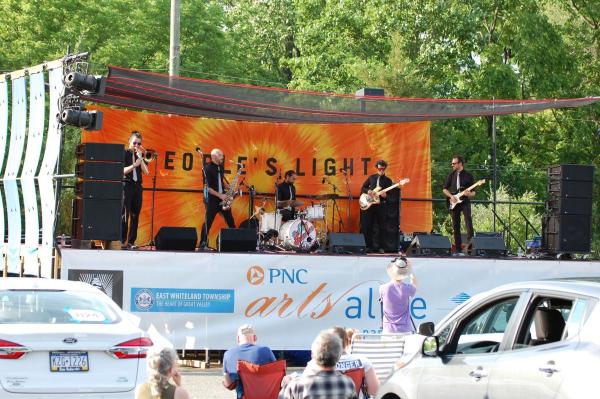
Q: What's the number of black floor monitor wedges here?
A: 5